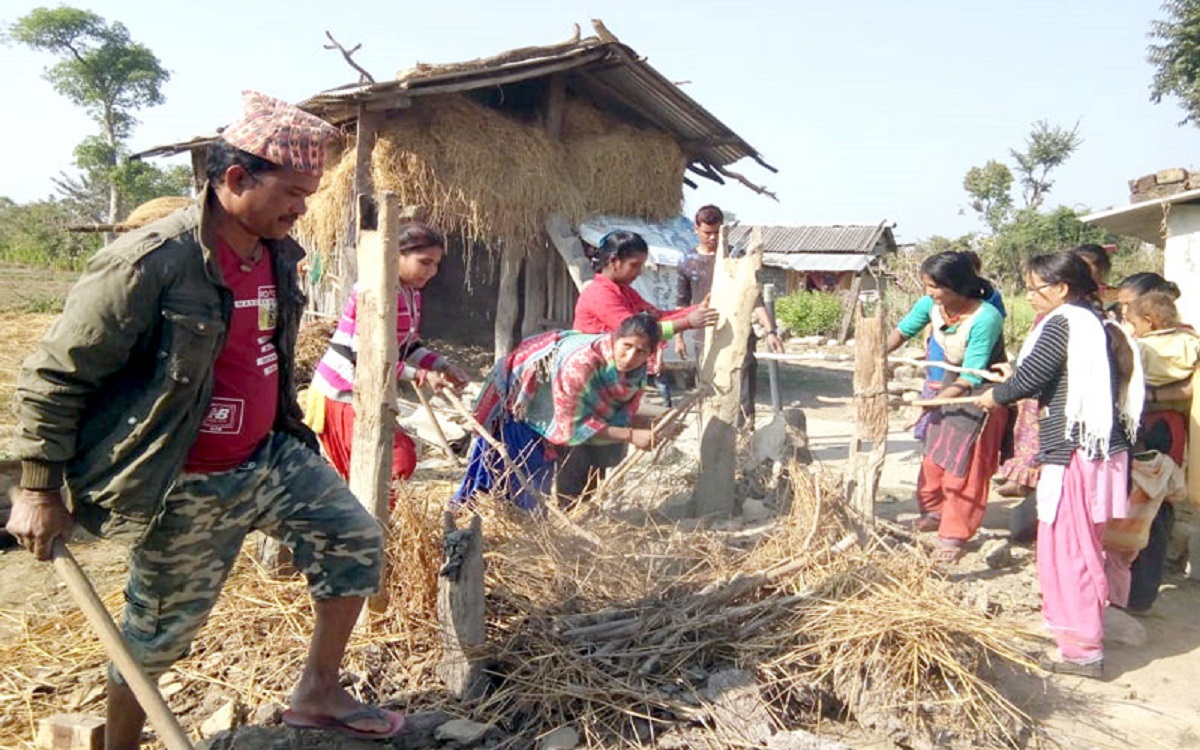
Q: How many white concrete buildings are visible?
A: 1